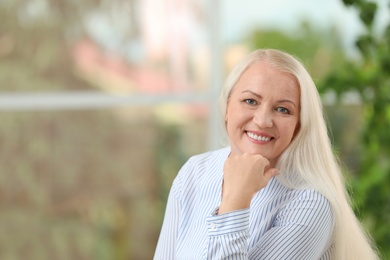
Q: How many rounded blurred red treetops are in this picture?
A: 0